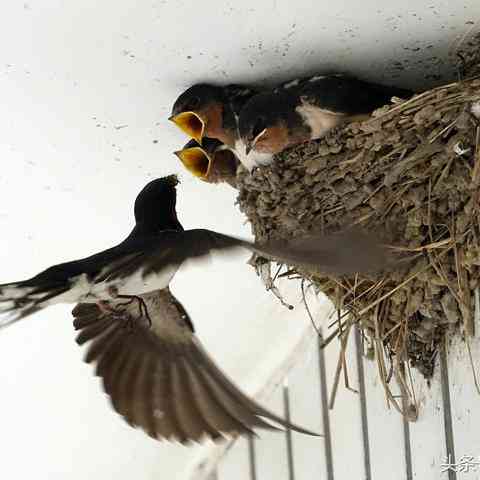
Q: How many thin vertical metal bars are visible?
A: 6